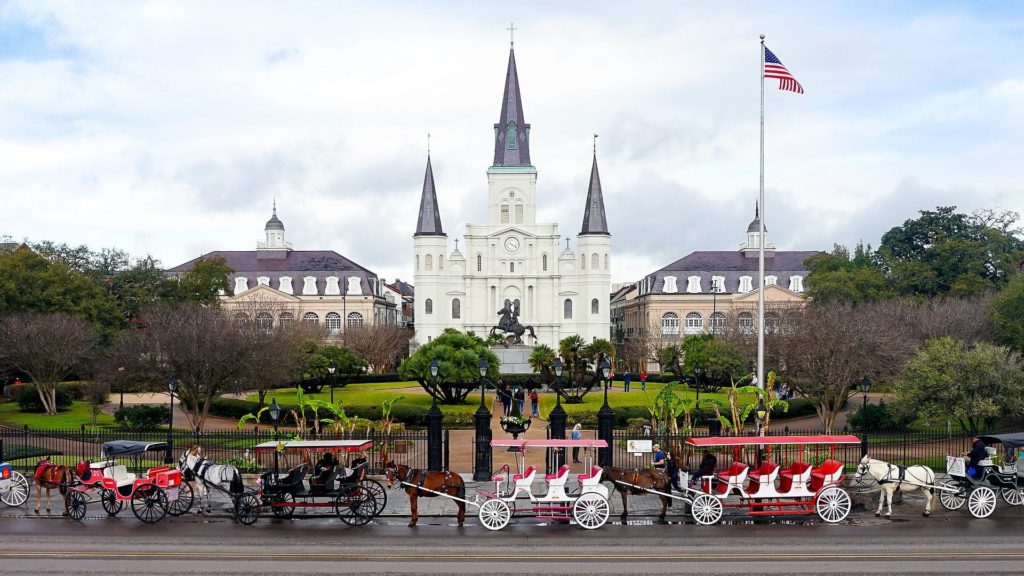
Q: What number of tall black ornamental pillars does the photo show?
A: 4